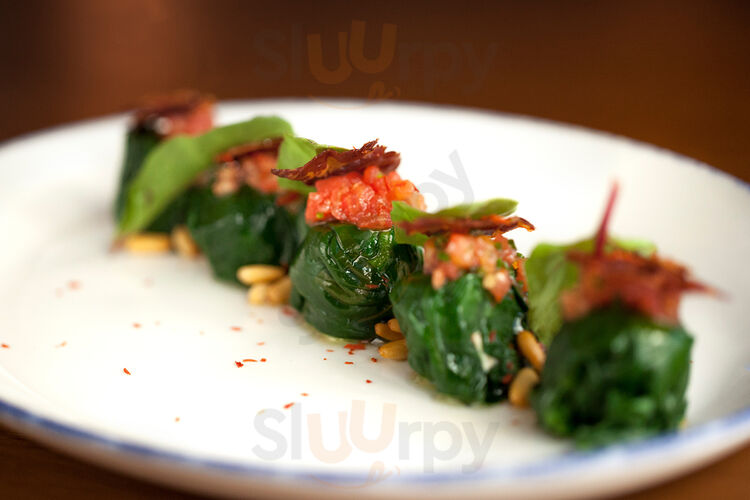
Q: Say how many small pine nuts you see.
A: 10